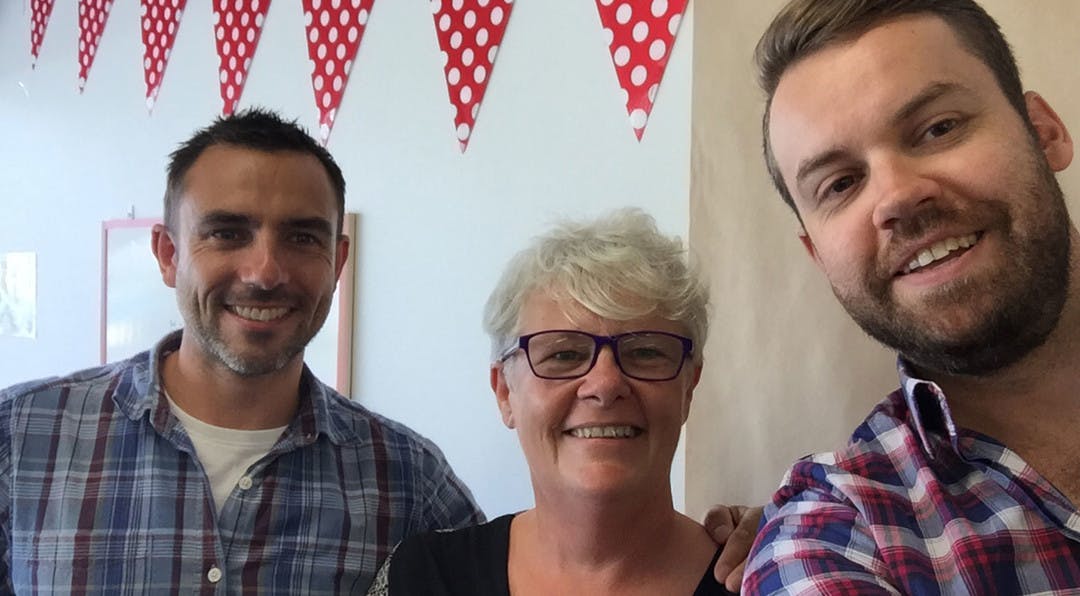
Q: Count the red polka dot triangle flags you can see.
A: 7